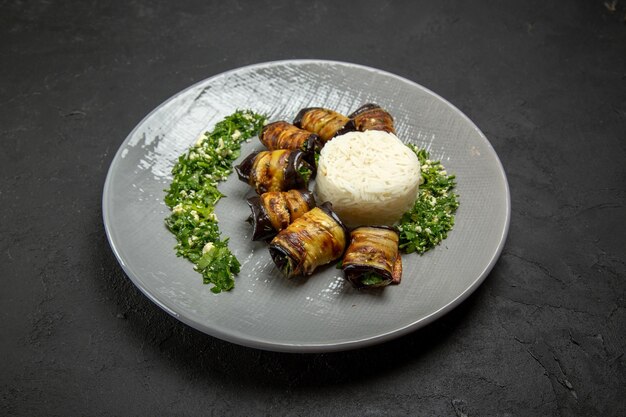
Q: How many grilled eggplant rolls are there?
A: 7